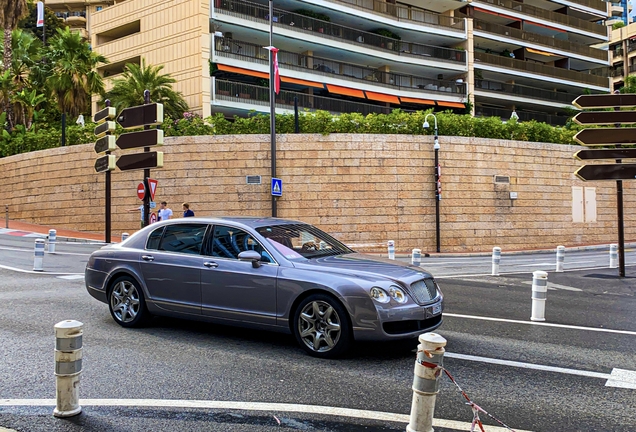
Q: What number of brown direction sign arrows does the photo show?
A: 12